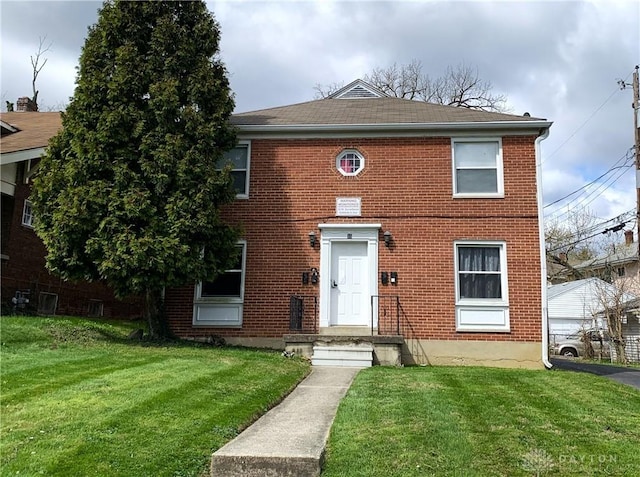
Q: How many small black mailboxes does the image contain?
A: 4